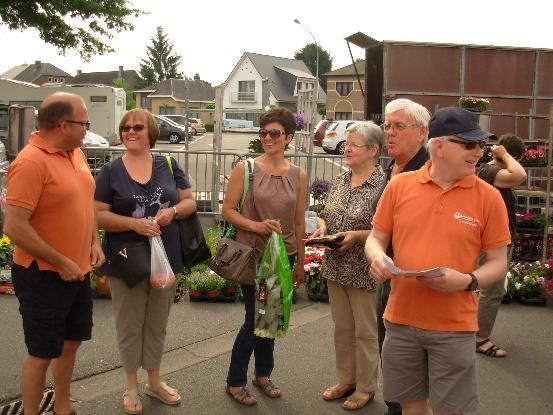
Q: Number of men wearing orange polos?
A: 2